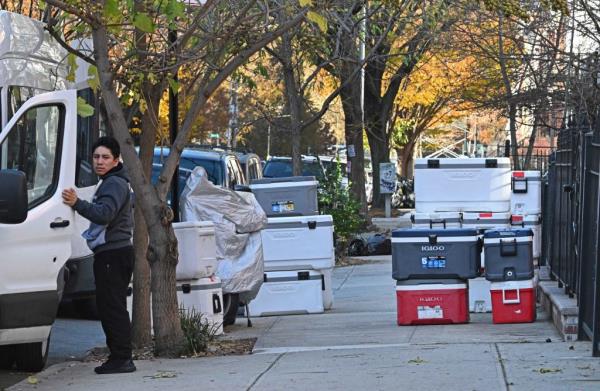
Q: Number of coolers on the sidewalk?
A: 15